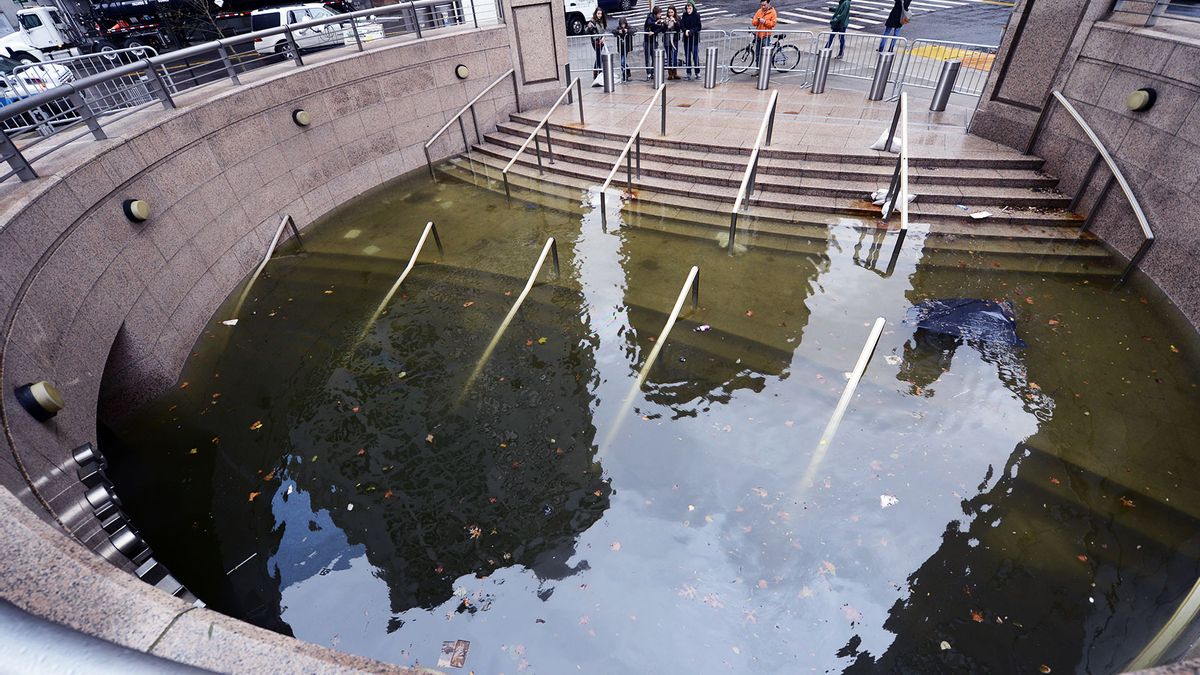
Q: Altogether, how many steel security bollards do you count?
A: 7